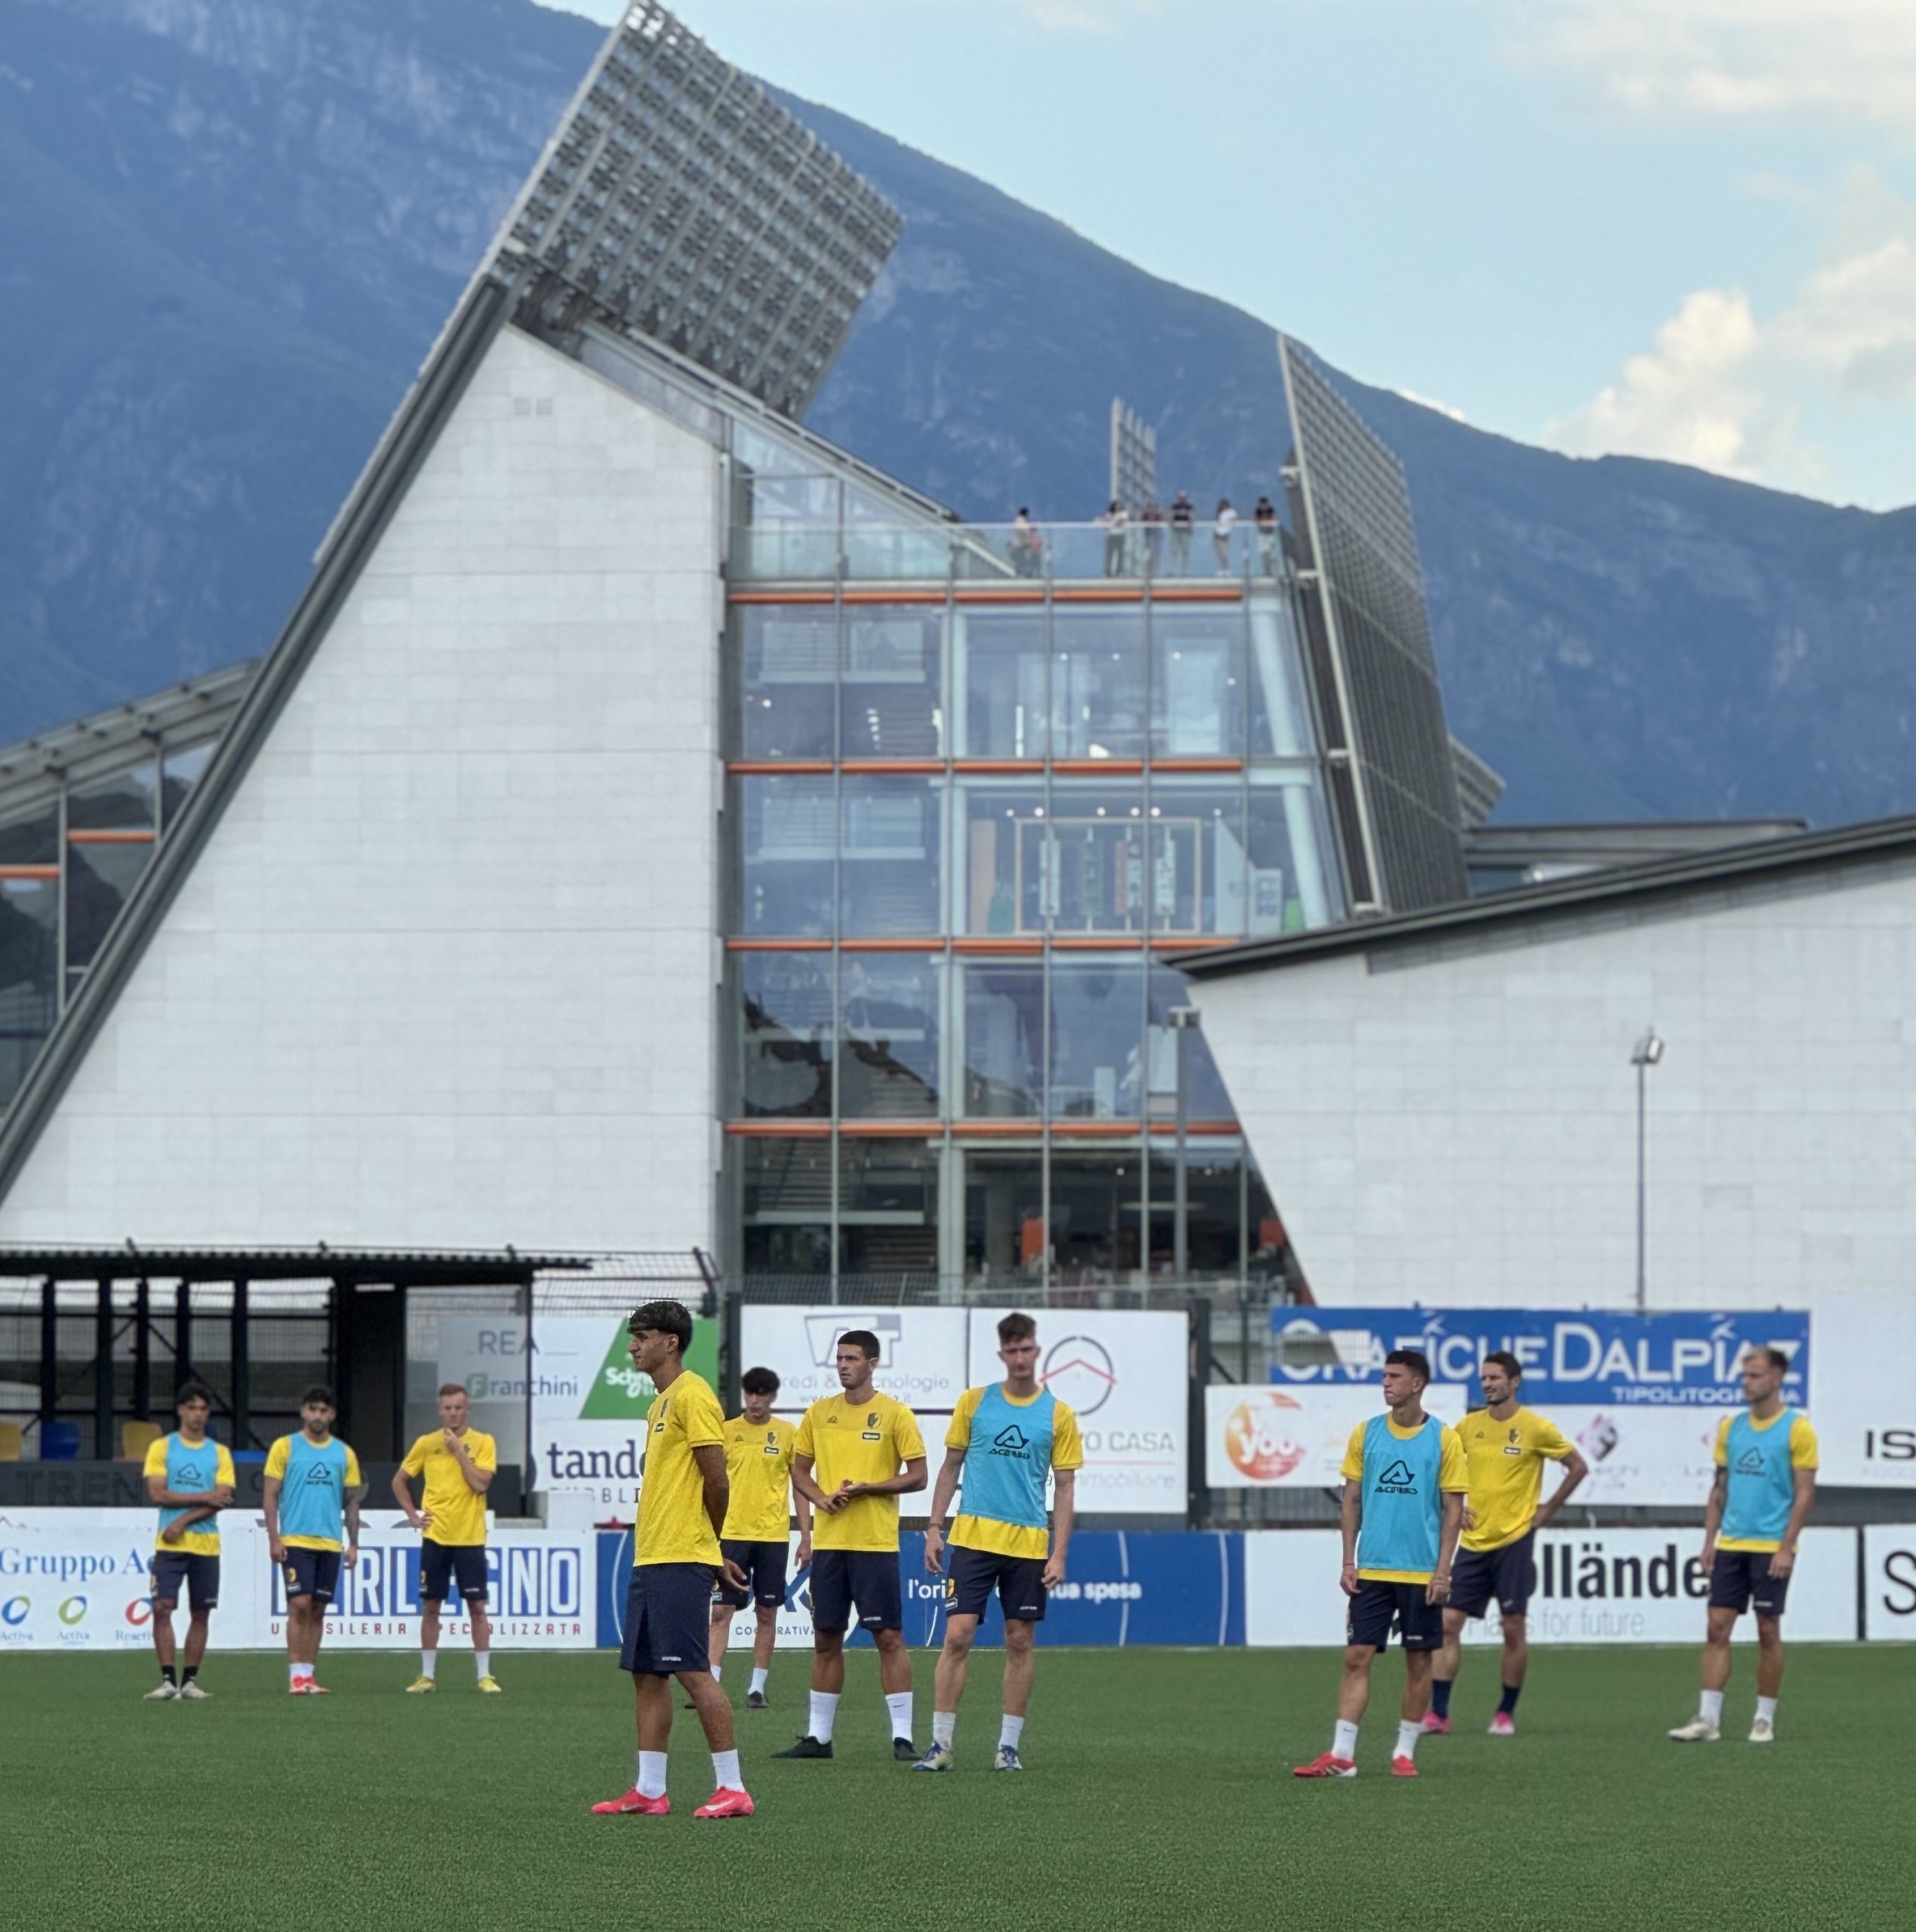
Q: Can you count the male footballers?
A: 10